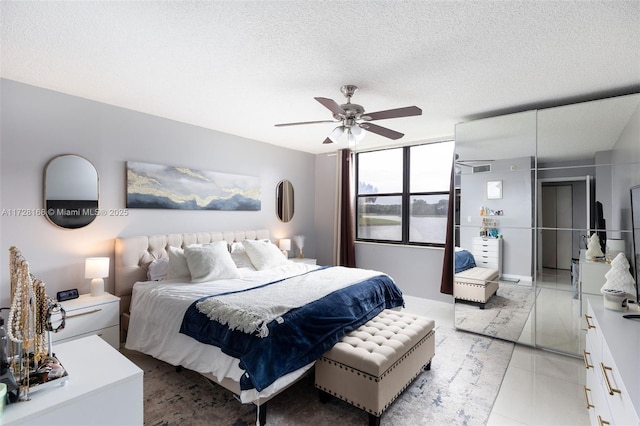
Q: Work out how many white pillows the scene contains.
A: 5